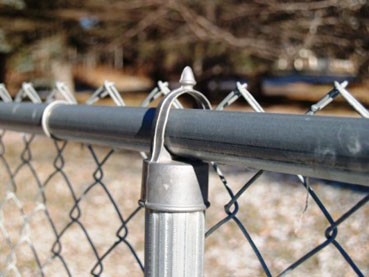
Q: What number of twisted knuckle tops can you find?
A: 7